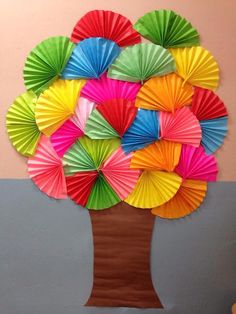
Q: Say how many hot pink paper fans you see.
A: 3